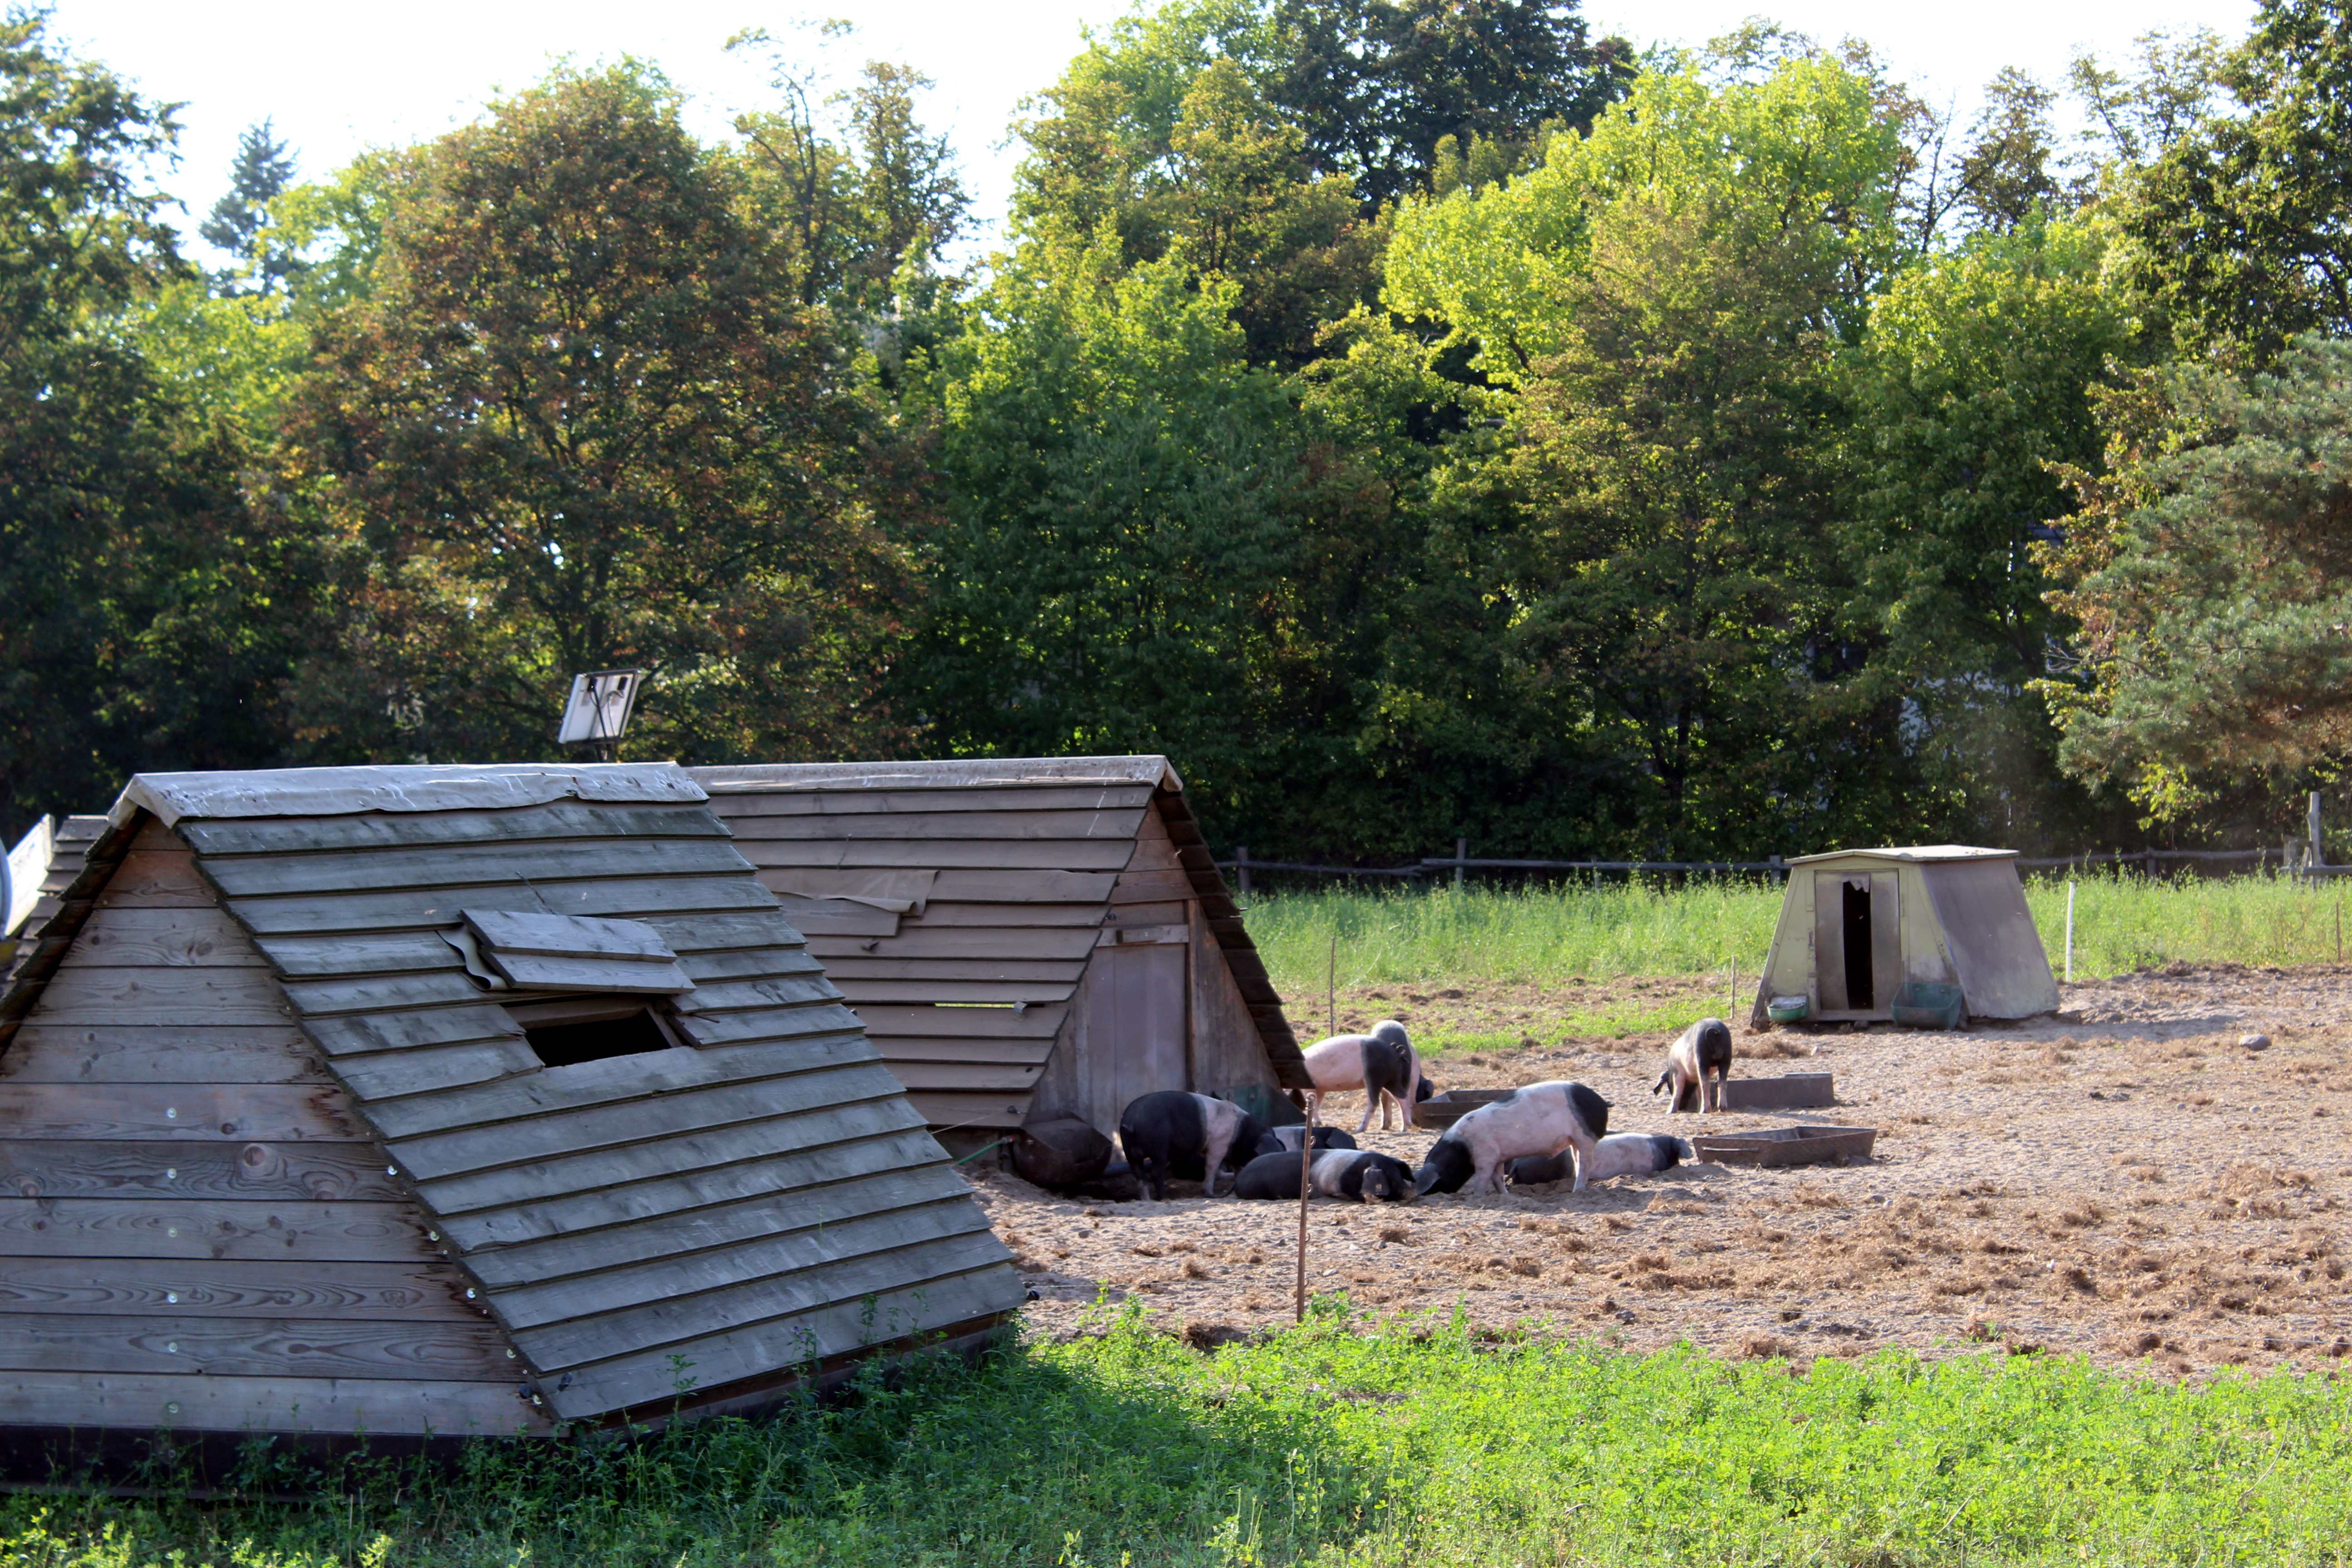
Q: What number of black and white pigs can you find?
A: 8